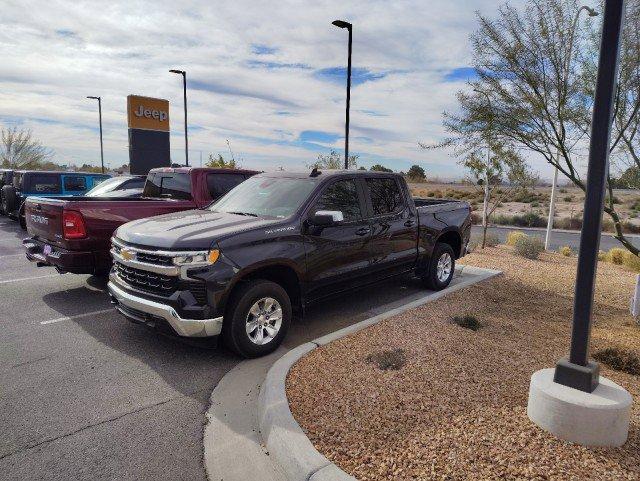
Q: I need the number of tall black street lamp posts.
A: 4